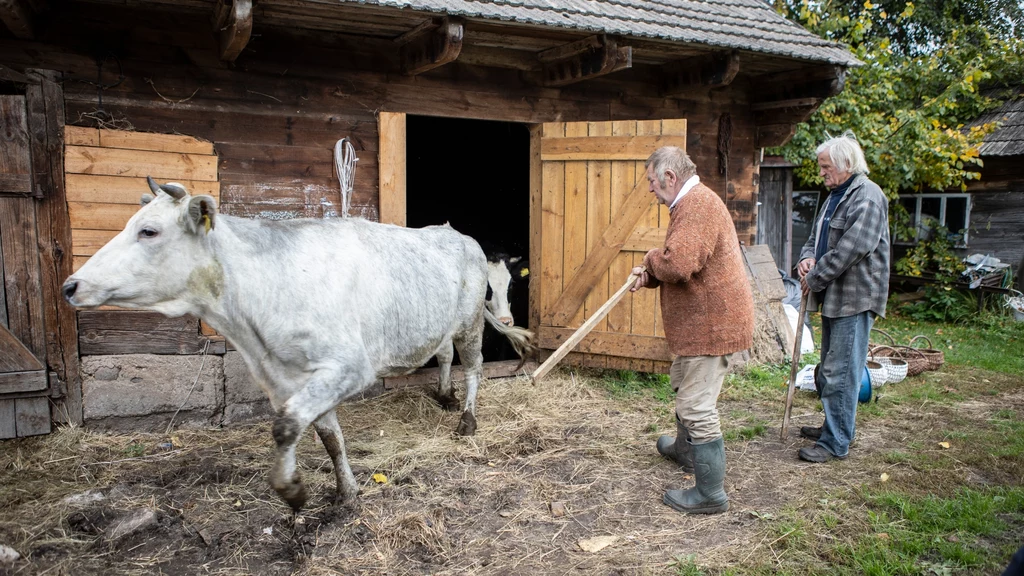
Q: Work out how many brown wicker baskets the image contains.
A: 3